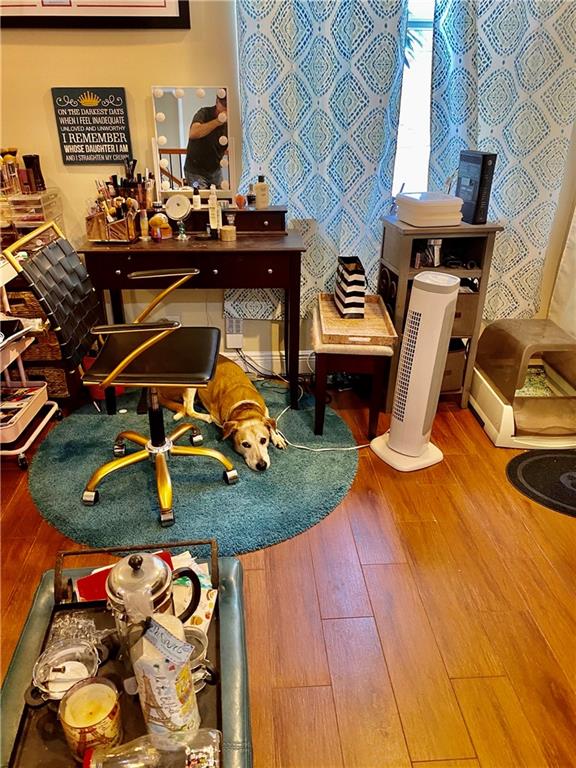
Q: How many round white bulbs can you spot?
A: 12